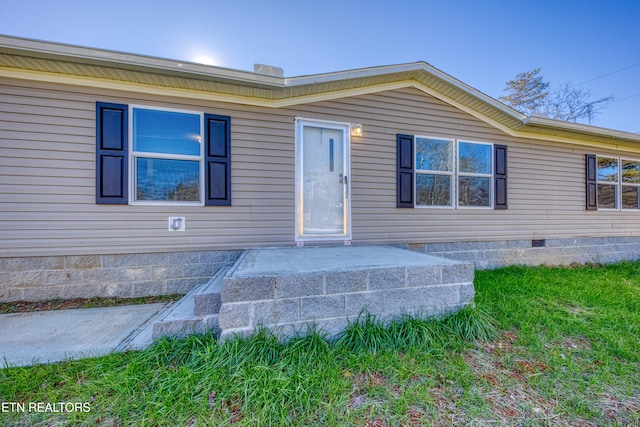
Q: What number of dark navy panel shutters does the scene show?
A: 5